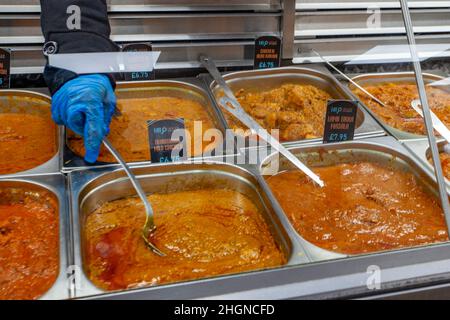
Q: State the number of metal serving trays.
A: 8